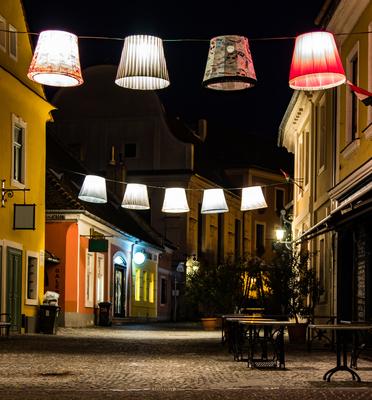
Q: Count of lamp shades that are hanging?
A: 9